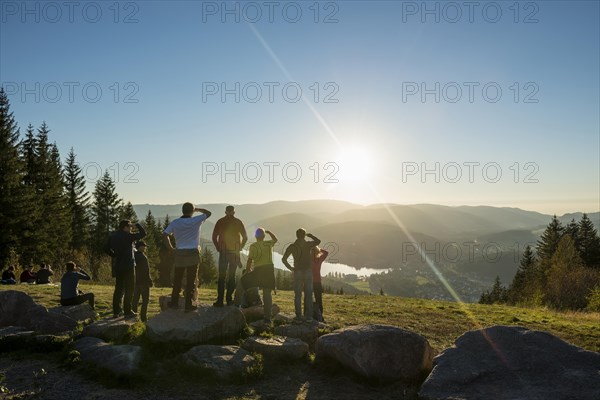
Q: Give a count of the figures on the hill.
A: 11